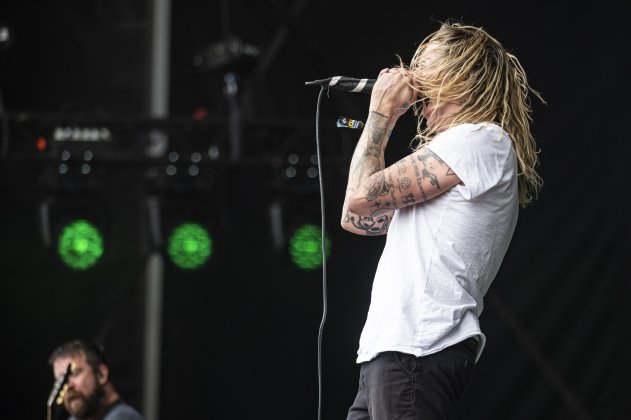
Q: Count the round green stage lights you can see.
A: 3